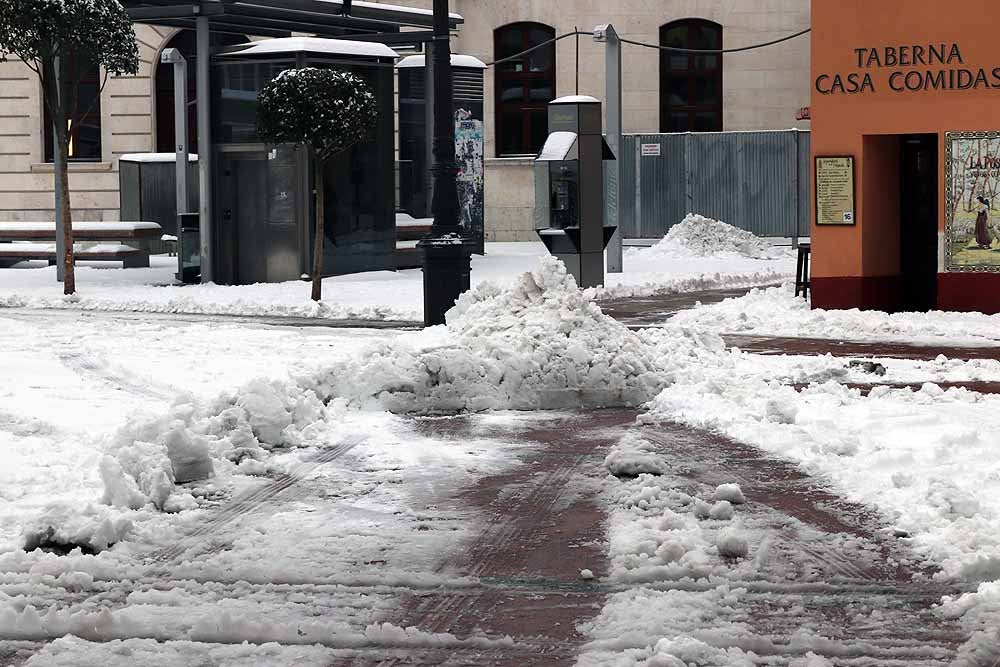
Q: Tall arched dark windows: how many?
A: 2